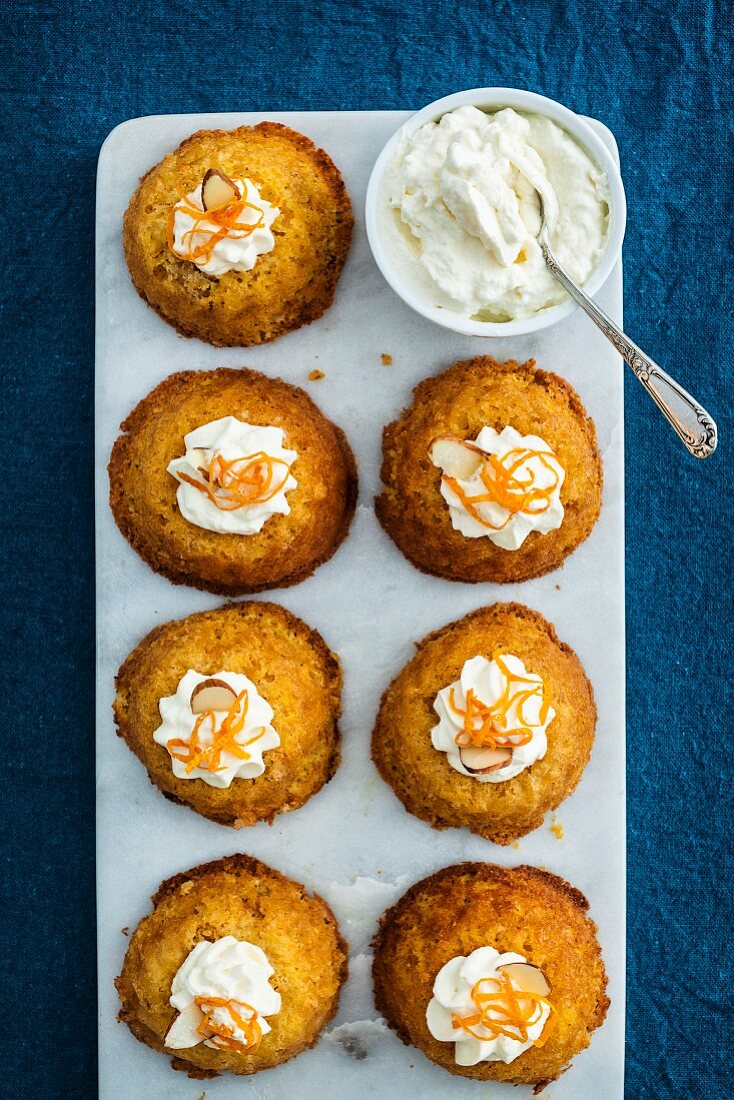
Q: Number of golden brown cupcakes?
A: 7